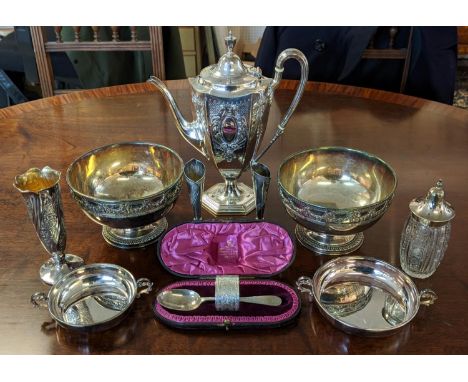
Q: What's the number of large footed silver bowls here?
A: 2